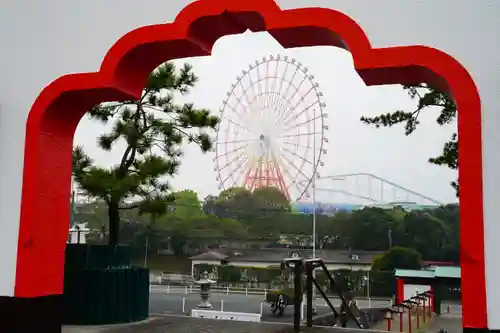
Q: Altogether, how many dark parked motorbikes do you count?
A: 1